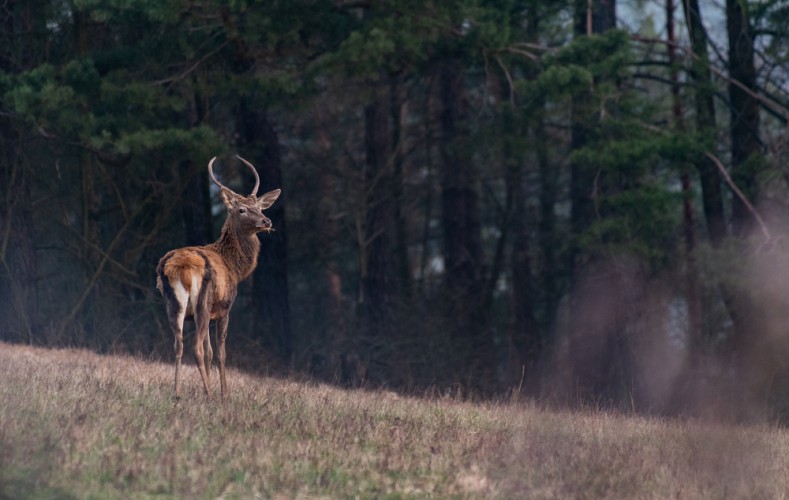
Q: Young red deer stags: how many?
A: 1